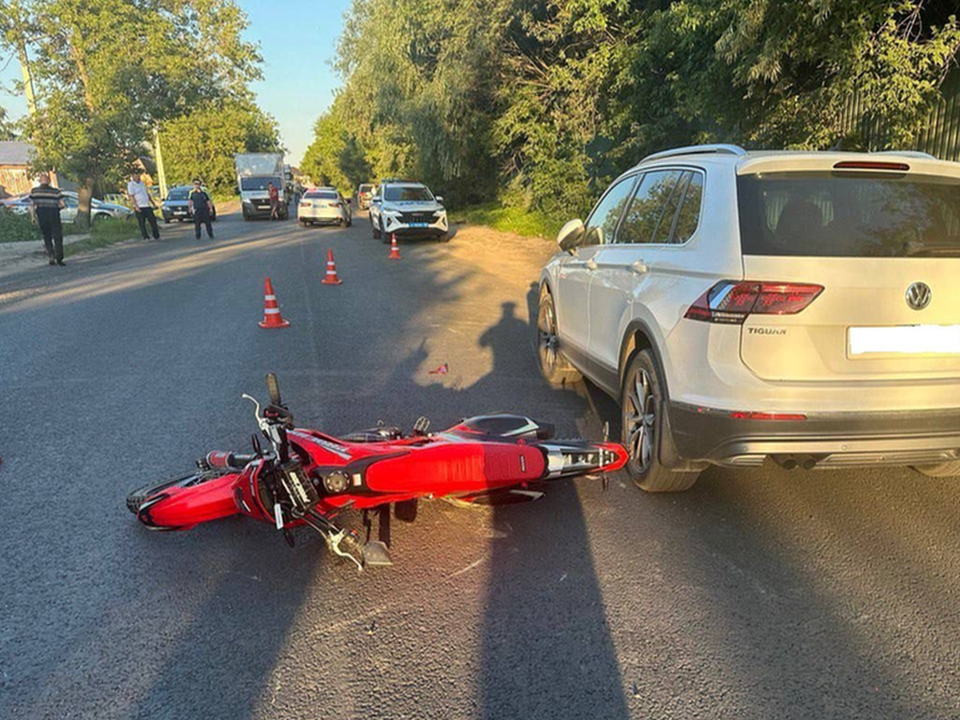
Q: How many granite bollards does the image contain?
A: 0